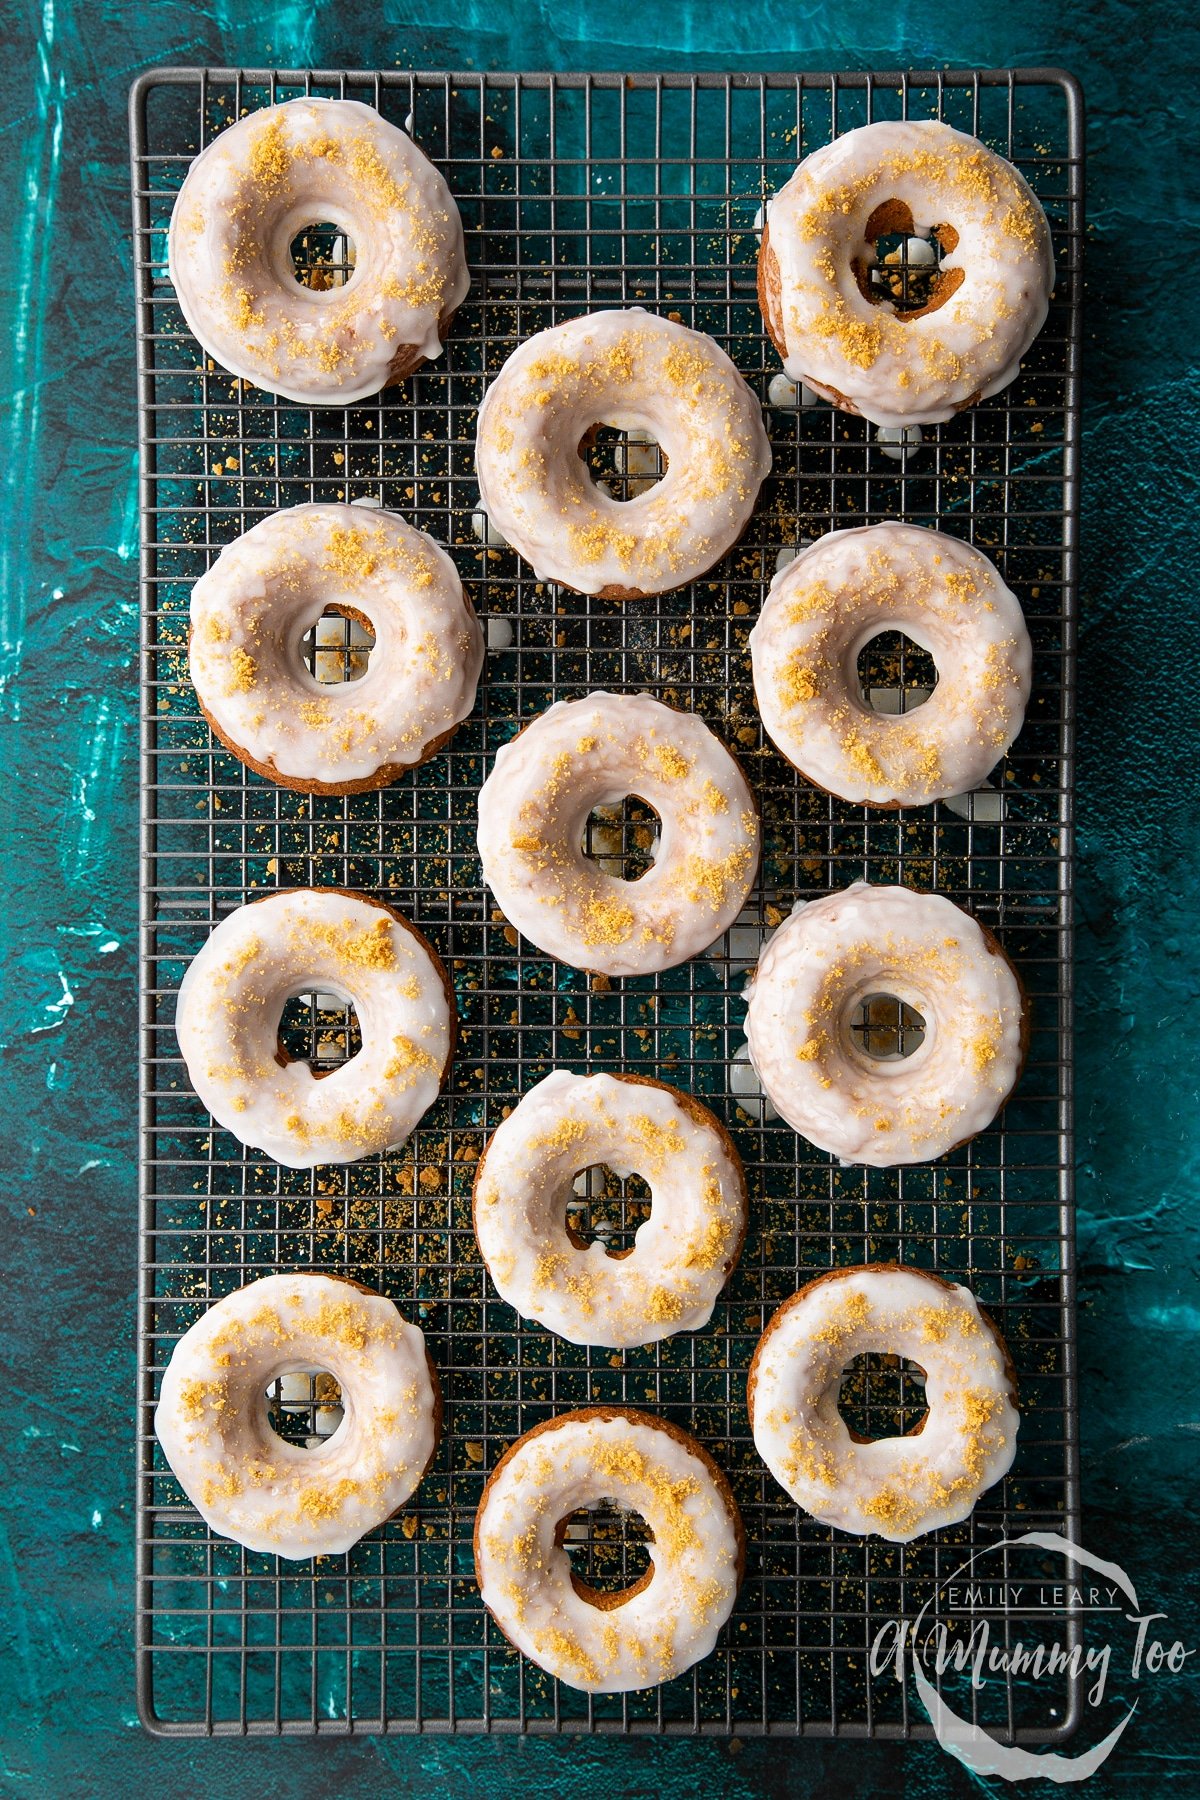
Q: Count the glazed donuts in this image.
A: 12